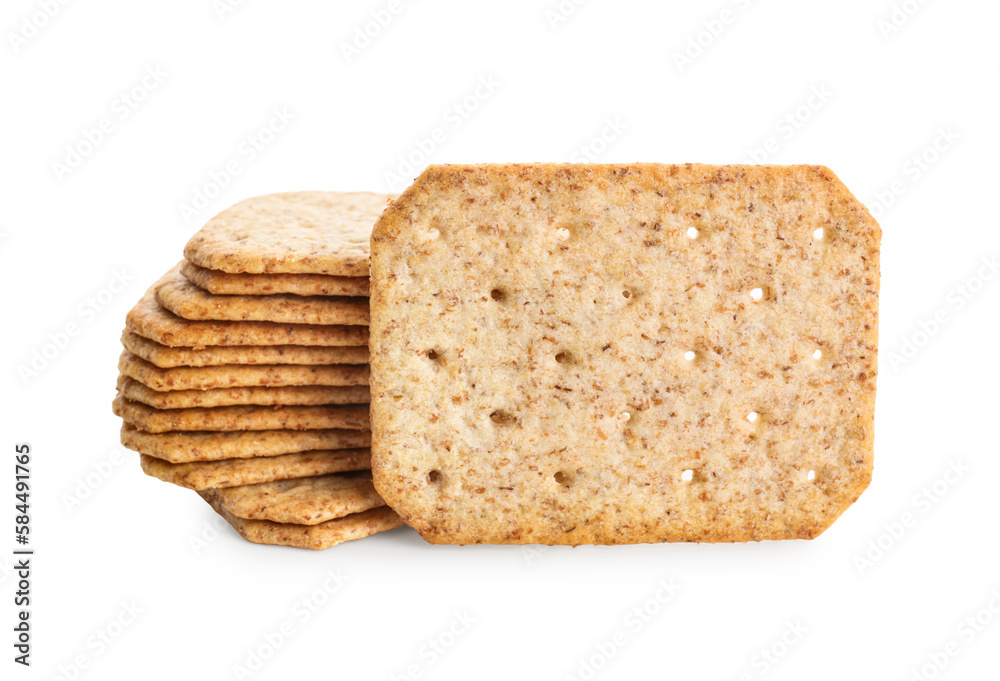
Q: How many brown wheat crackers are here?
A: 13